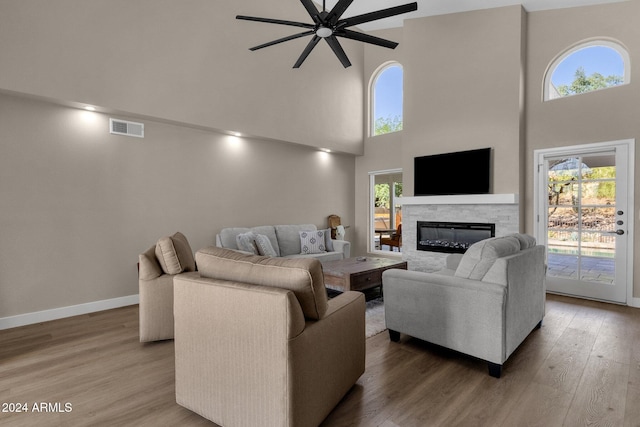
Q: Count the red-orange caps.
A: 0